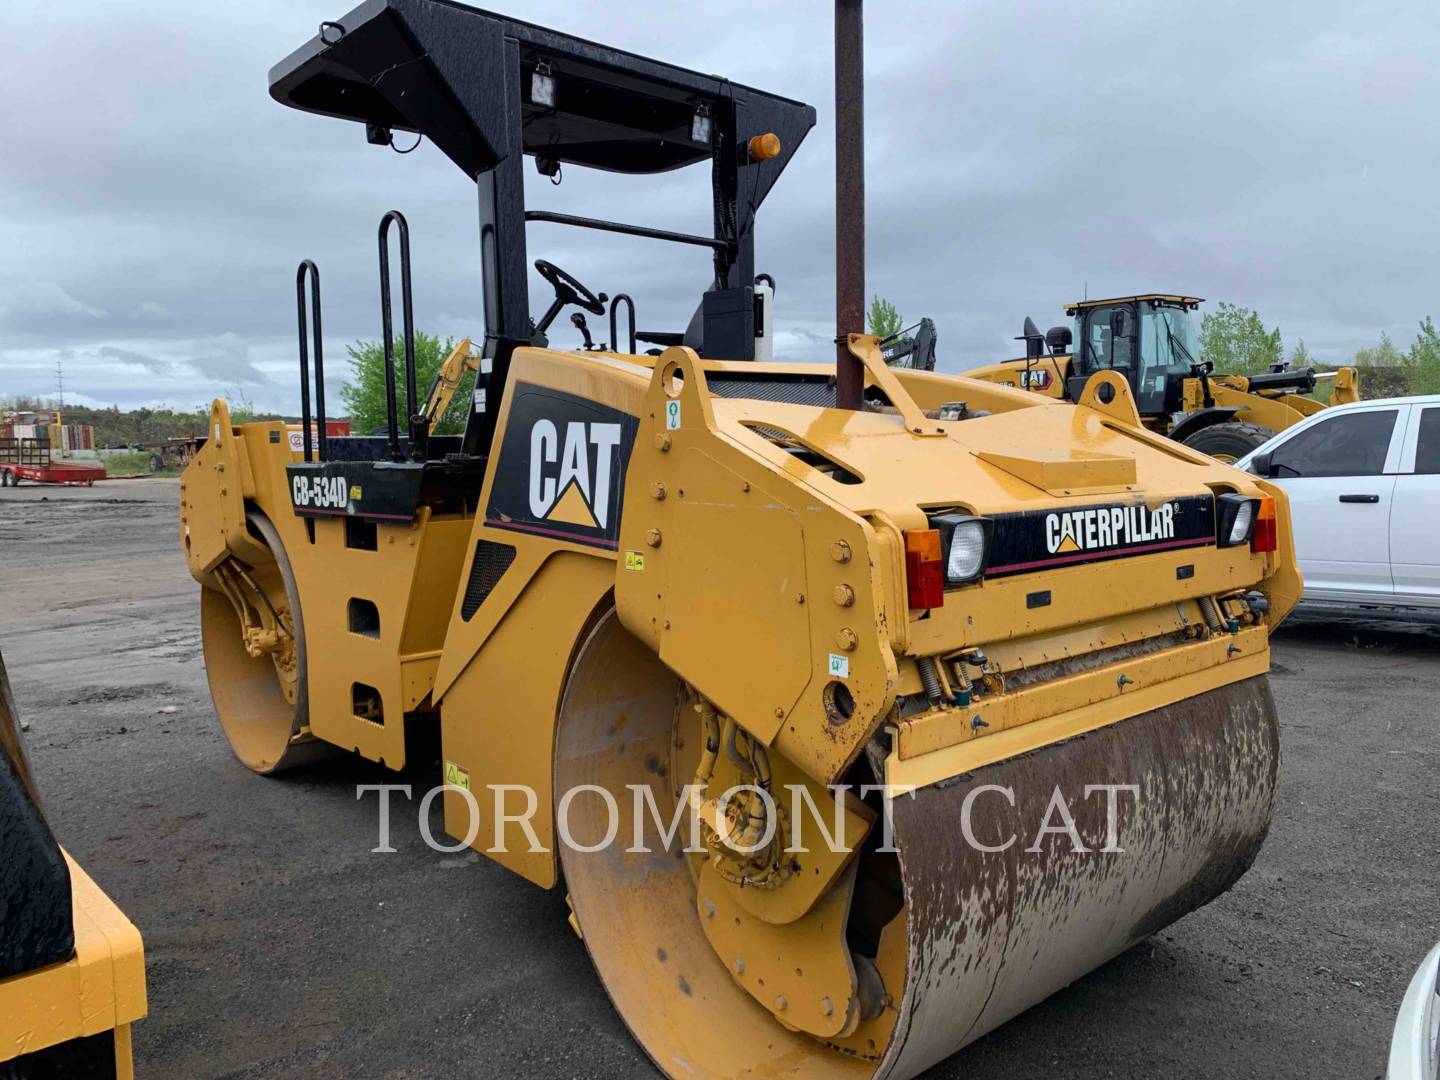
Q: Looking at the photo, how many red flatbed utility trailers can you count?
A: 1